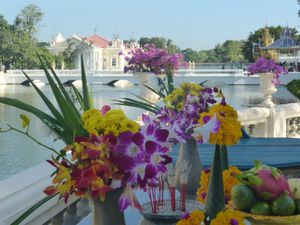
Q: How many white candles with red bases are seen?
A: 2